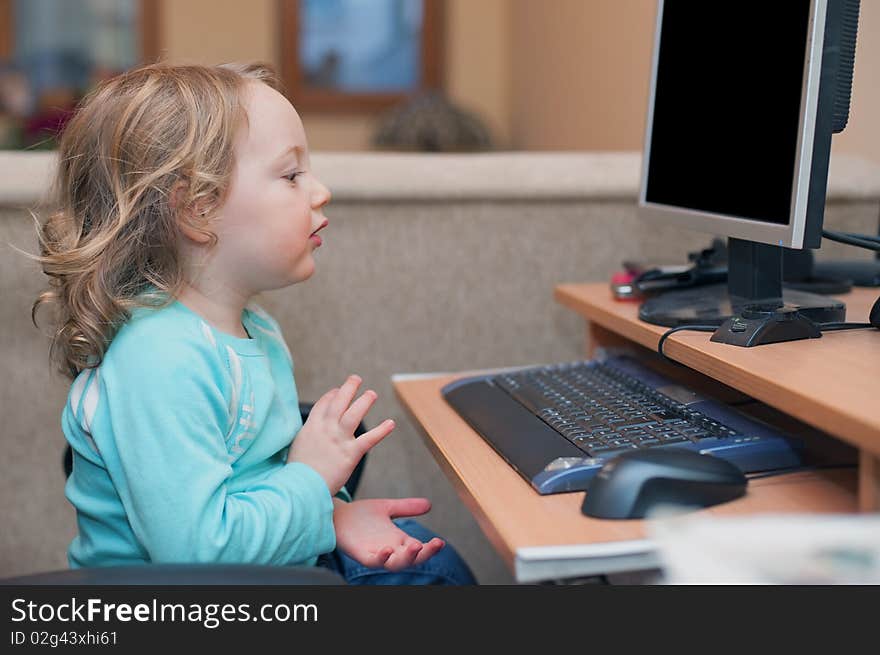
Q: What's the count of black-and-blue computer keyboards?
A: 1